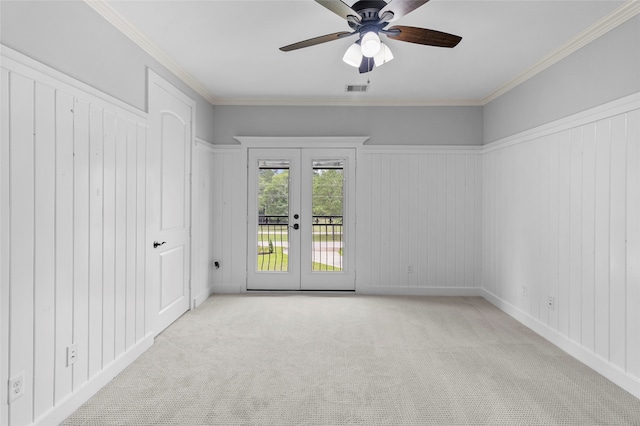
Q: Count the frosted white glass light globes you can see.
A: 3